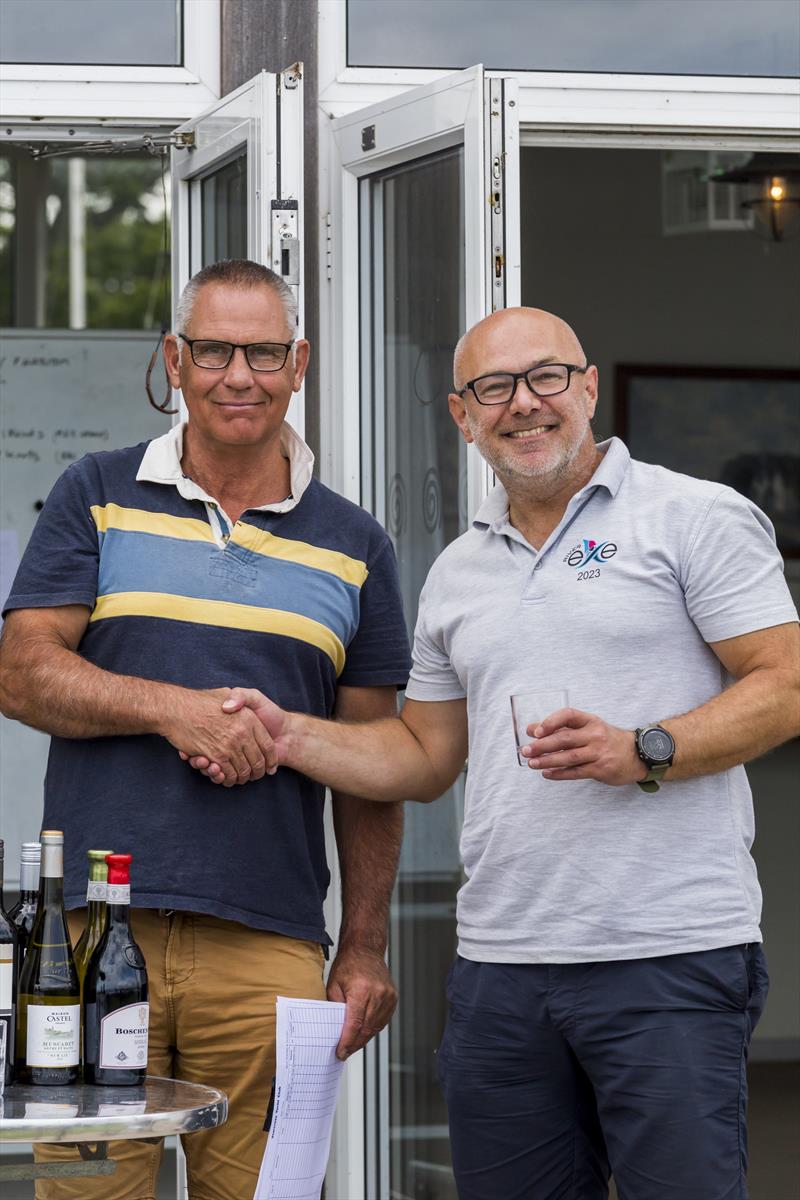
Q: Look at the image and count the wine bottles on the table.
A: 5